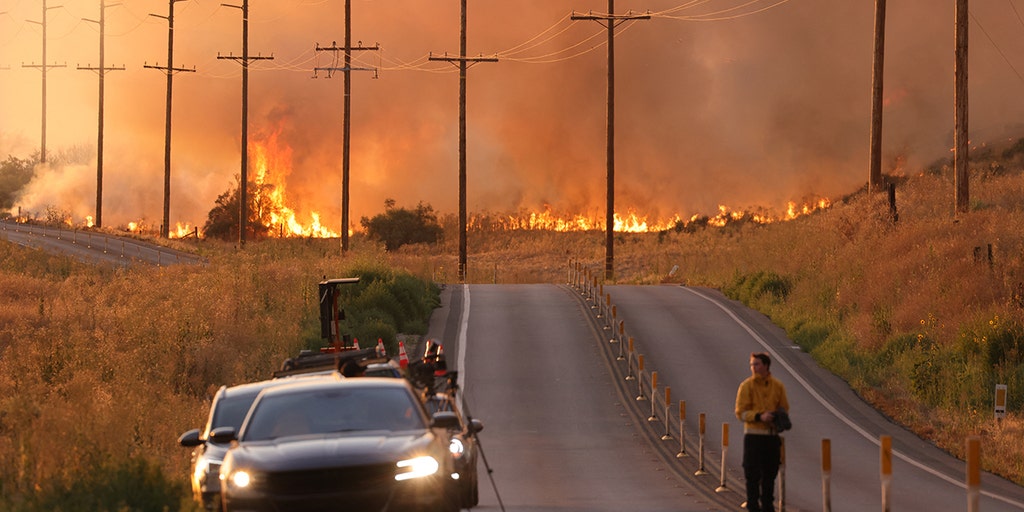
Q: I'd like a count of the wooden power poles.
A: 9